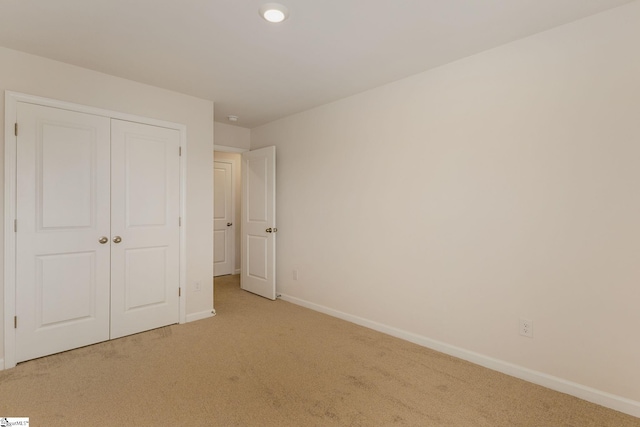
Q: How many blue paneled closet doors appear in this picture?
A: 0